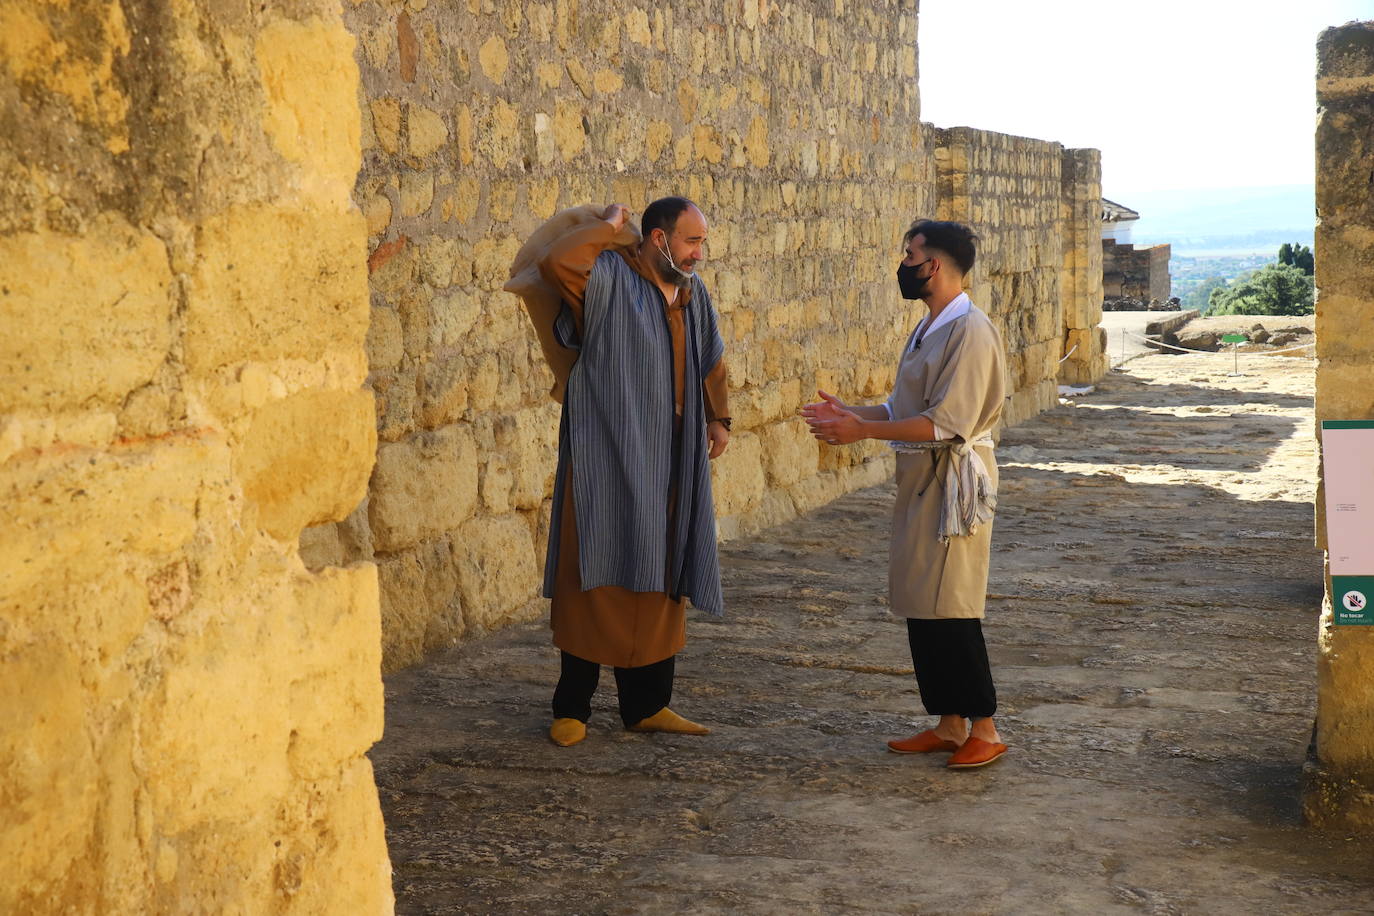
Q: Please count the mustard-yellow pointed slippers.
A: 2